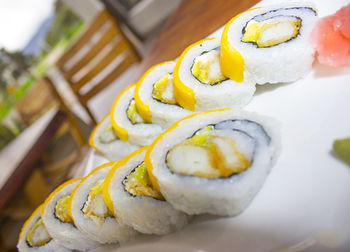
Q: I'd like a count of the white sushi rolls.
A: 10